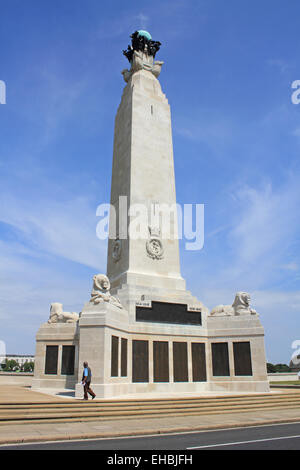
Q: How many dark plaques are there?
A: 11